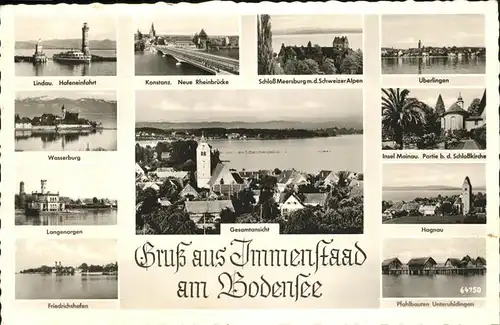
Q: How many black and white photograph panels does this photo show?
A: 11